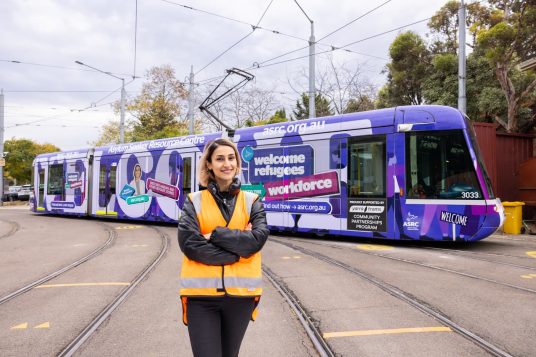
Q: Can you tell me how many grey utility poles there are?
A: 5